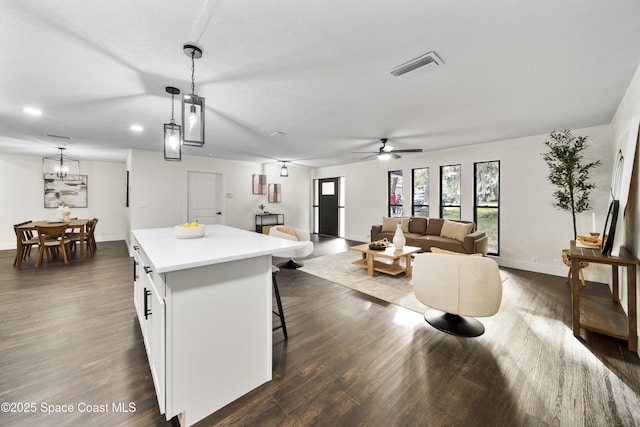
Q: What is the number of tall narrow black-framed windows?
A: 4